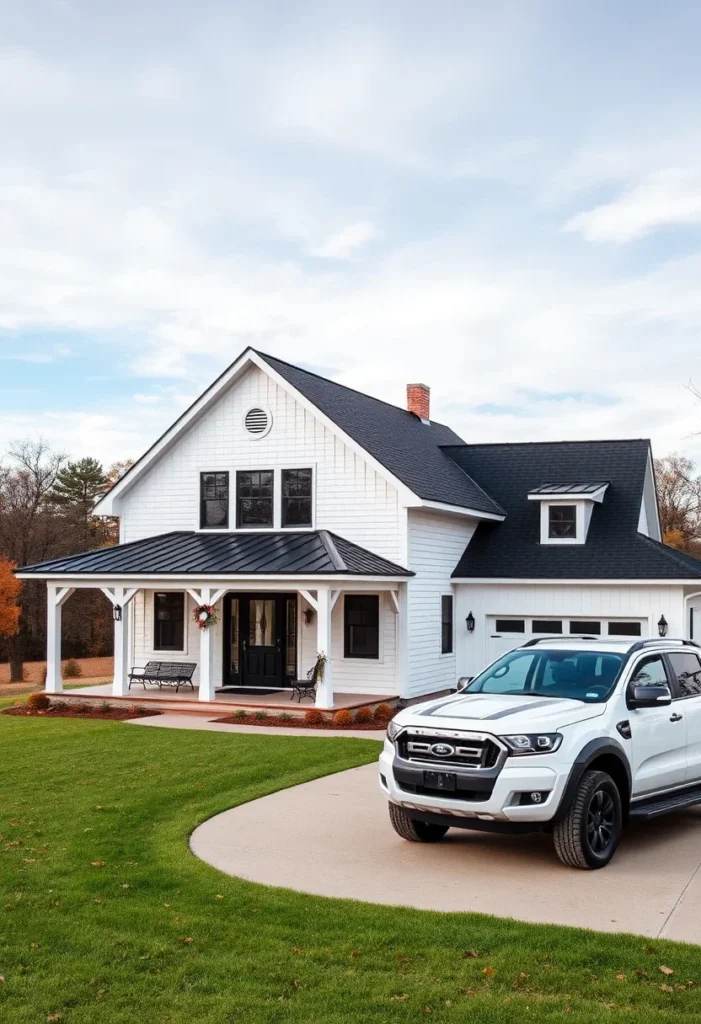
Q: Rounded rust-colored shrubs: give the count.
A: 5